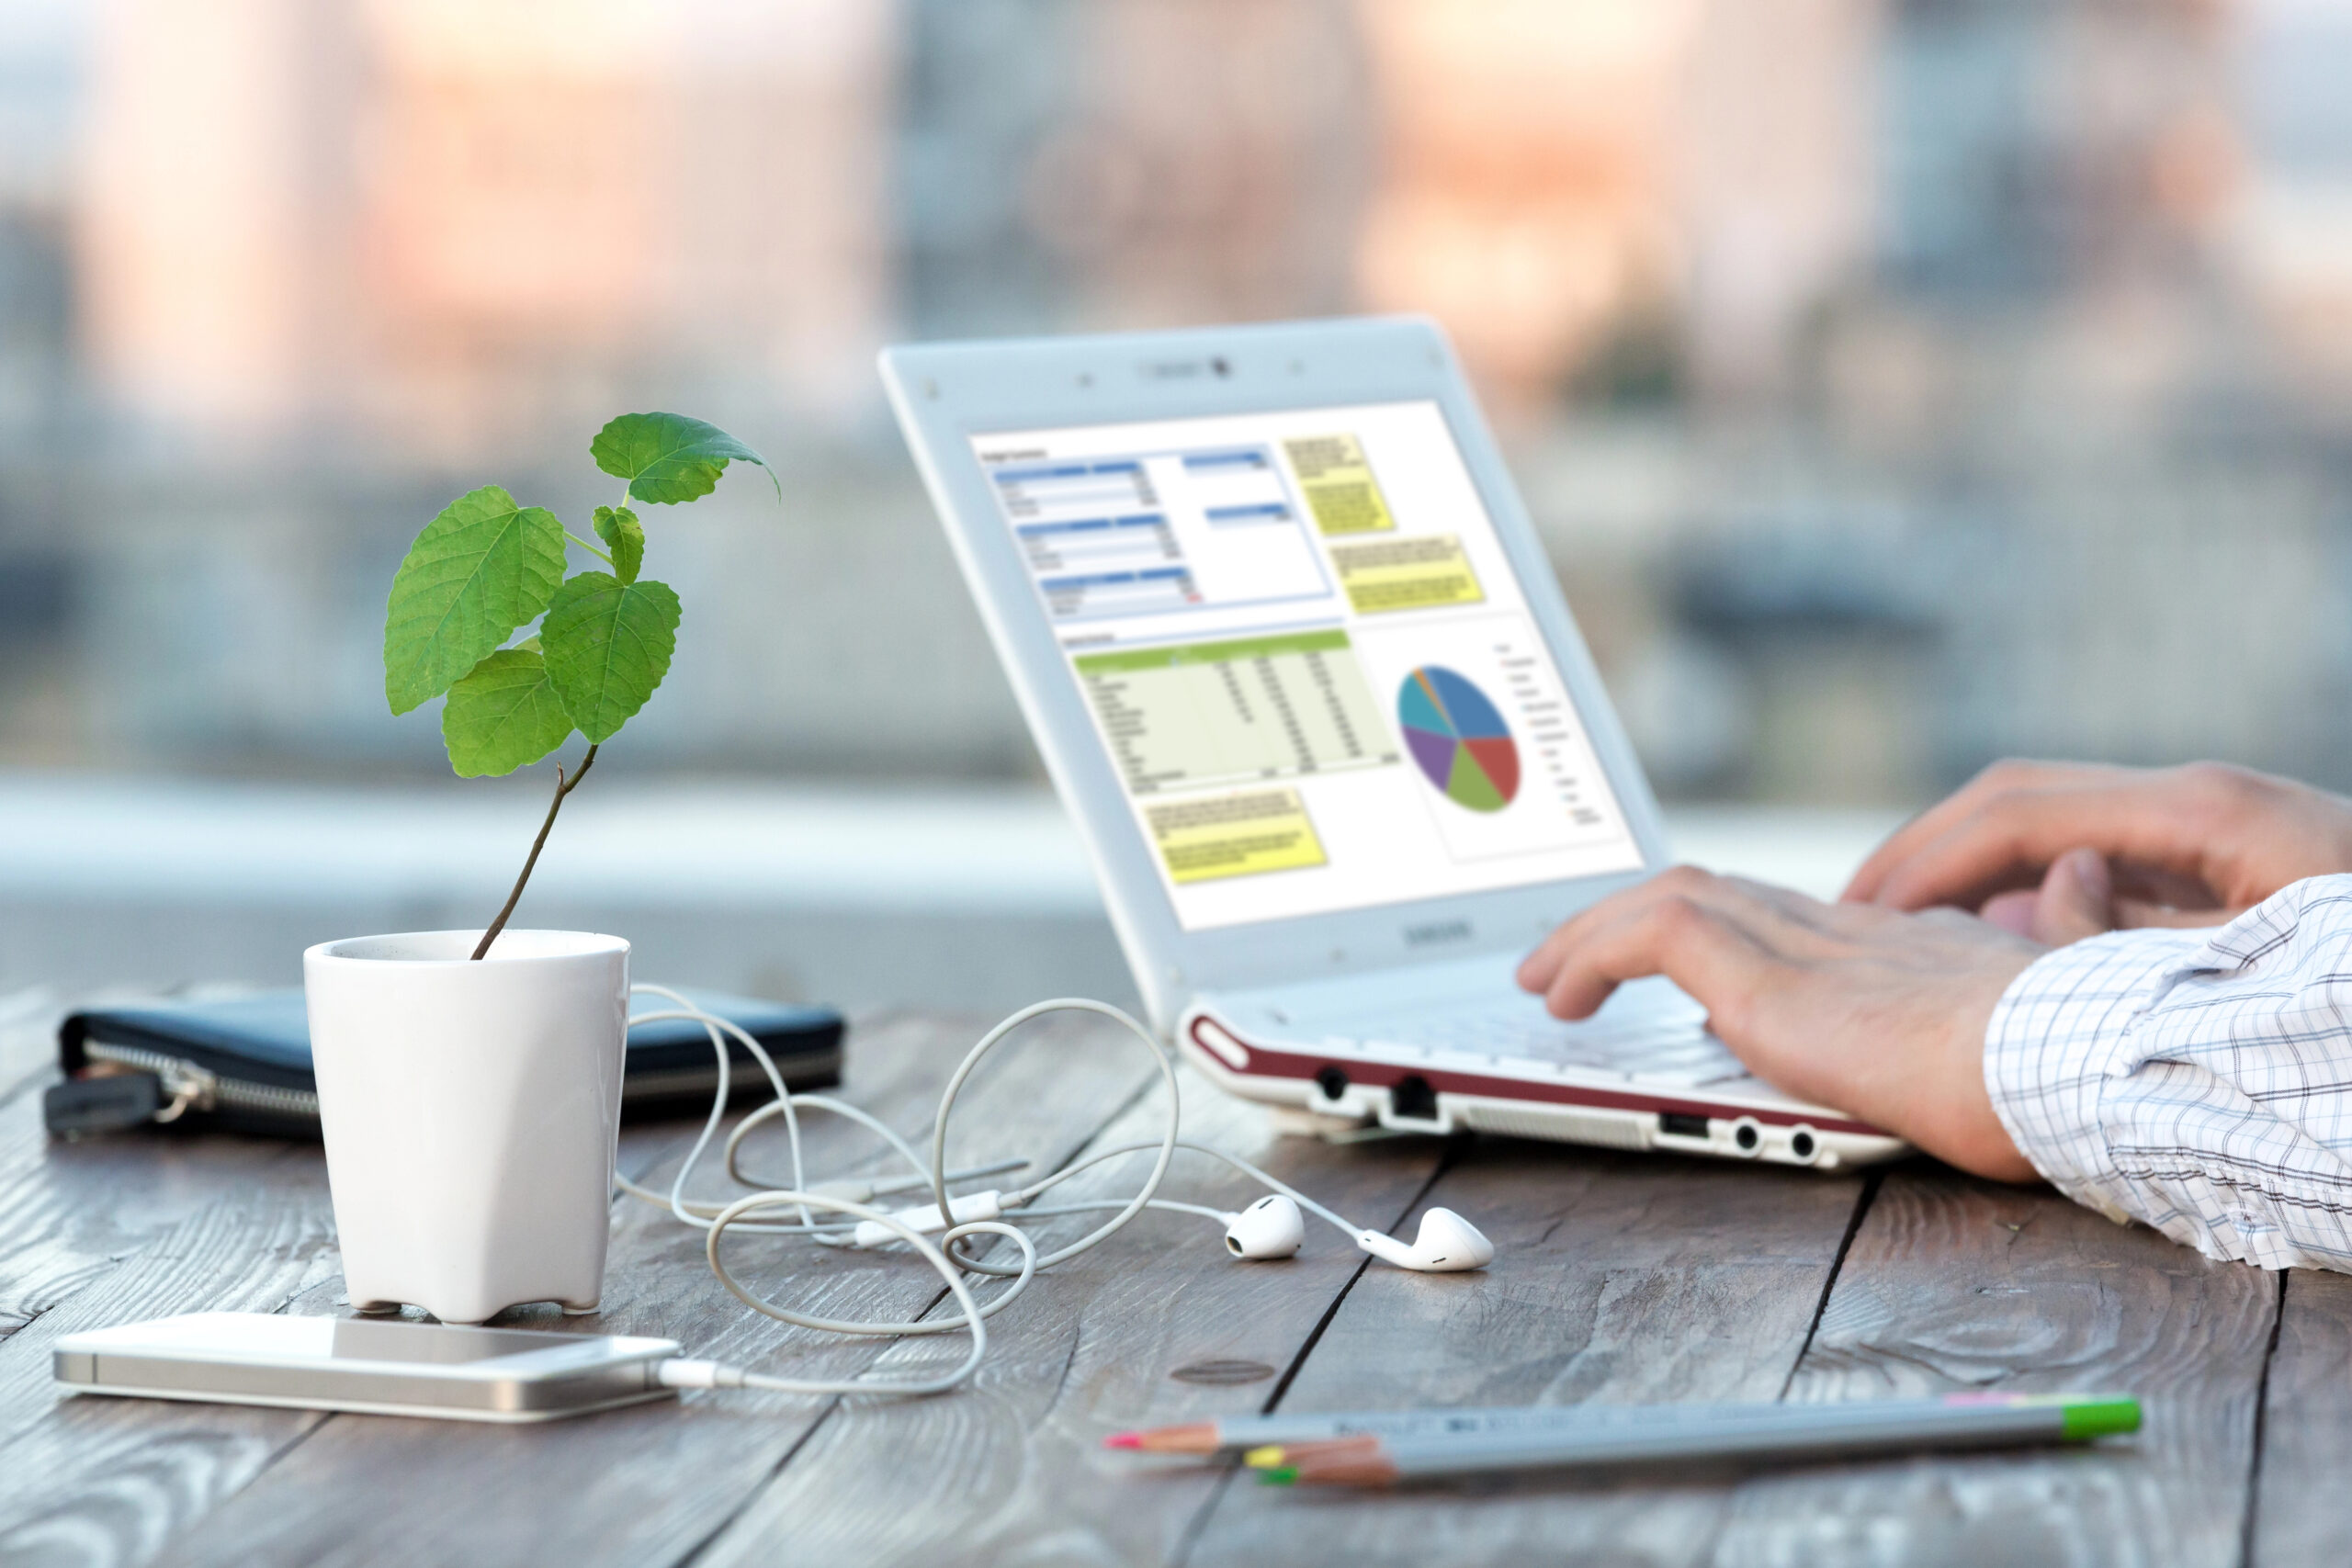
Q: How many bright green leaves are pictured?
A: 5